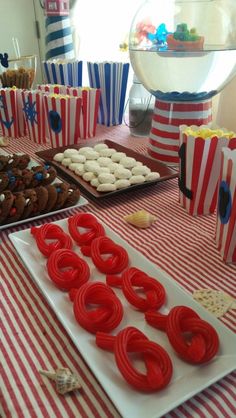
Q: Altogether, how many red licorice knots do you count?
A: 8